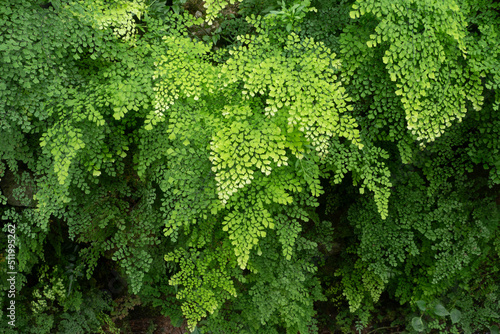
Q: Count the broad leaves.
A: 4